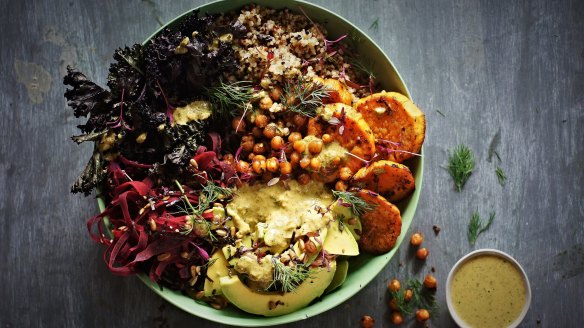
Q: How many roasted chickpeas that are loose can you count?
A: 9